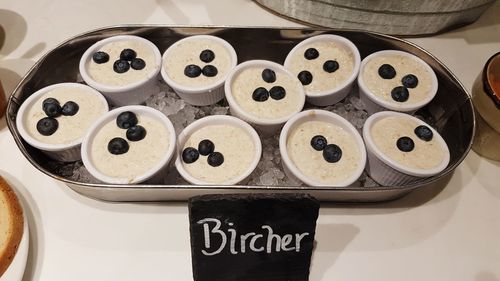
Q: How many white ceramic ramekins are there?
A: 10